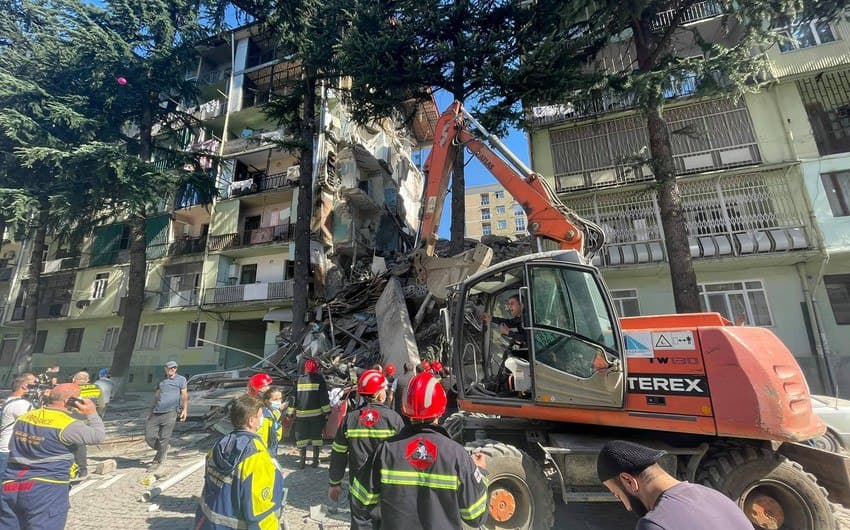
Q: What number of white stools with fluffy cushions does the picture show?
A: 0